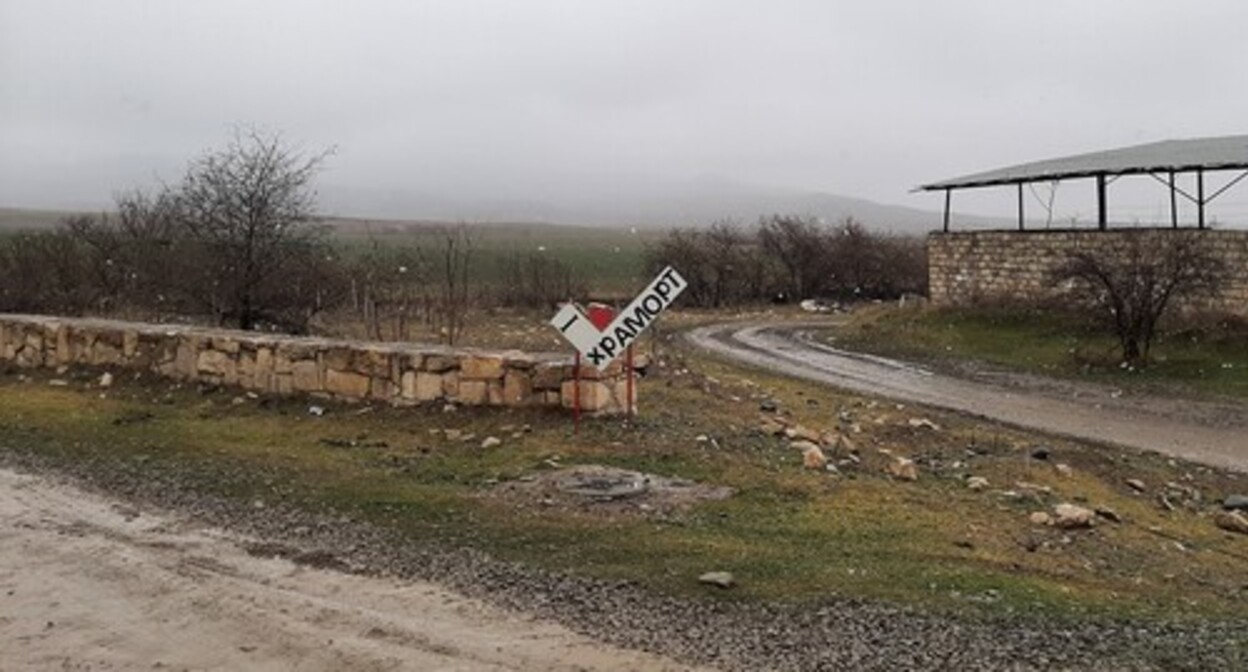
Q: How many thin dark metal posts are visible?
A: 5